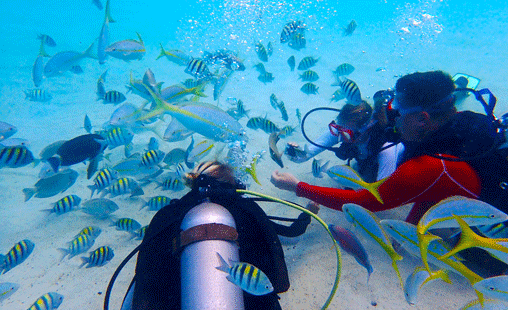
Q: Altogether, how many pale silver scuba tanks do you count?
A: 1